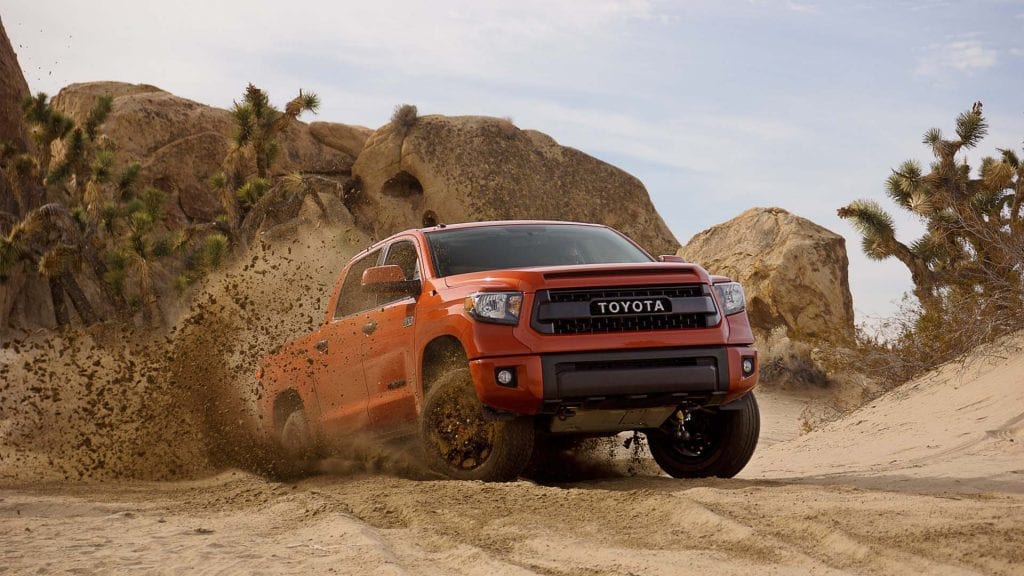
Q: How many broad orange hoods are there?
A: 1